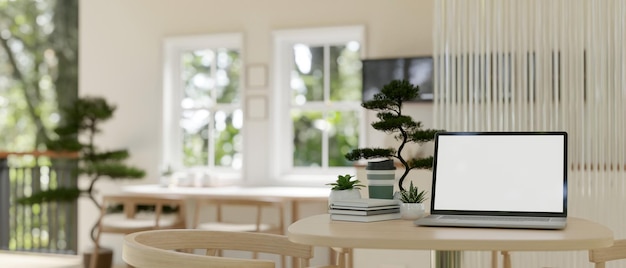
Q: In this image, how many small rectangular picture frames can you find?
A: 2